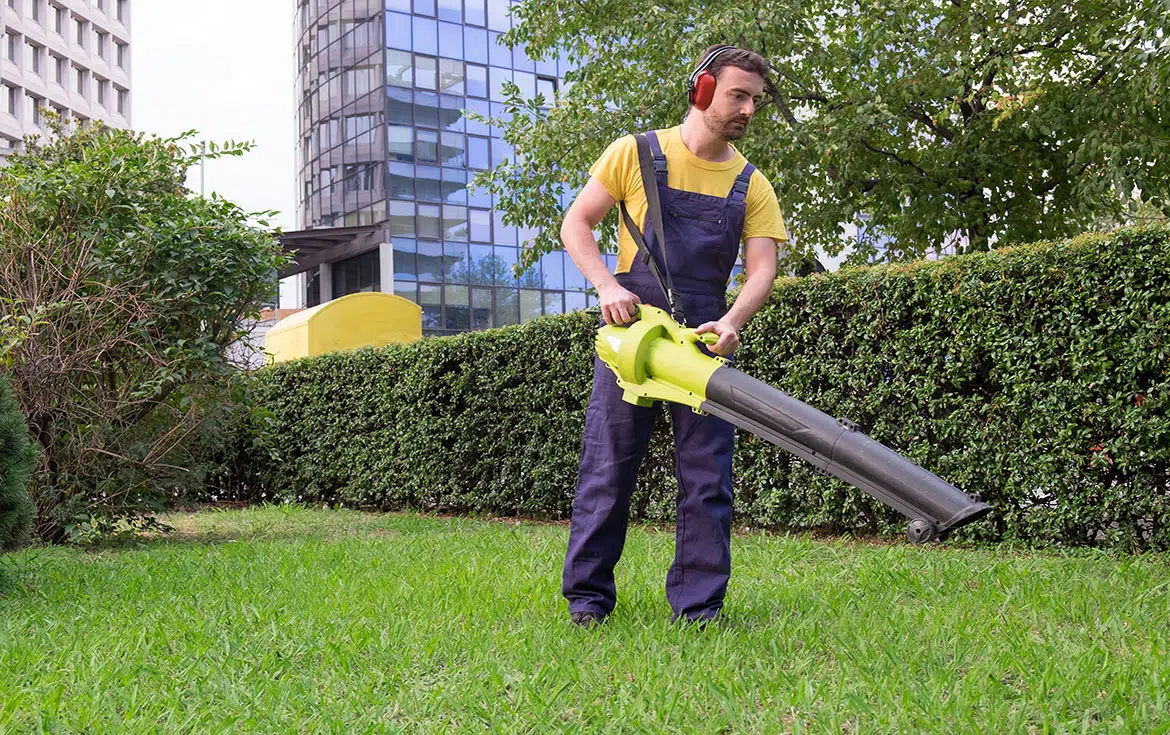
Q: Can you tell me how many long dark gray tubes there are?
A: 1